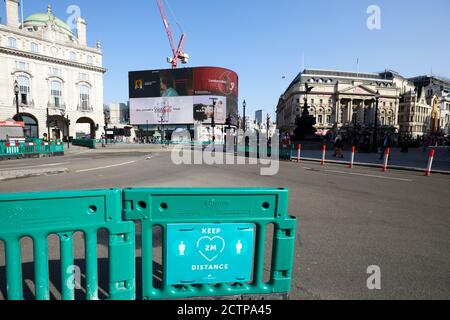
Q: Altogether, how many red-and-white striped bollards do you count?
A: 5